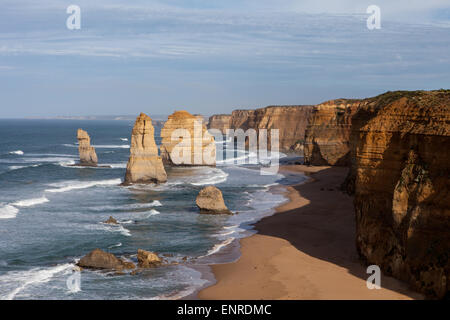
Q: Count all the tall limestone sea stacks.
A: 3